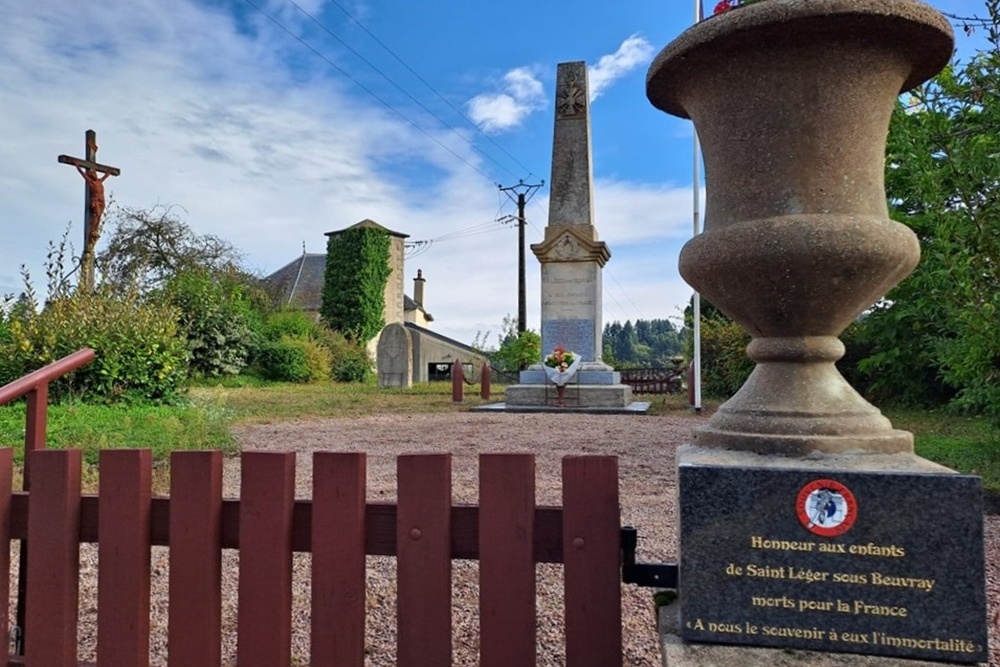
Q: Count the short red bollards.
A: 3